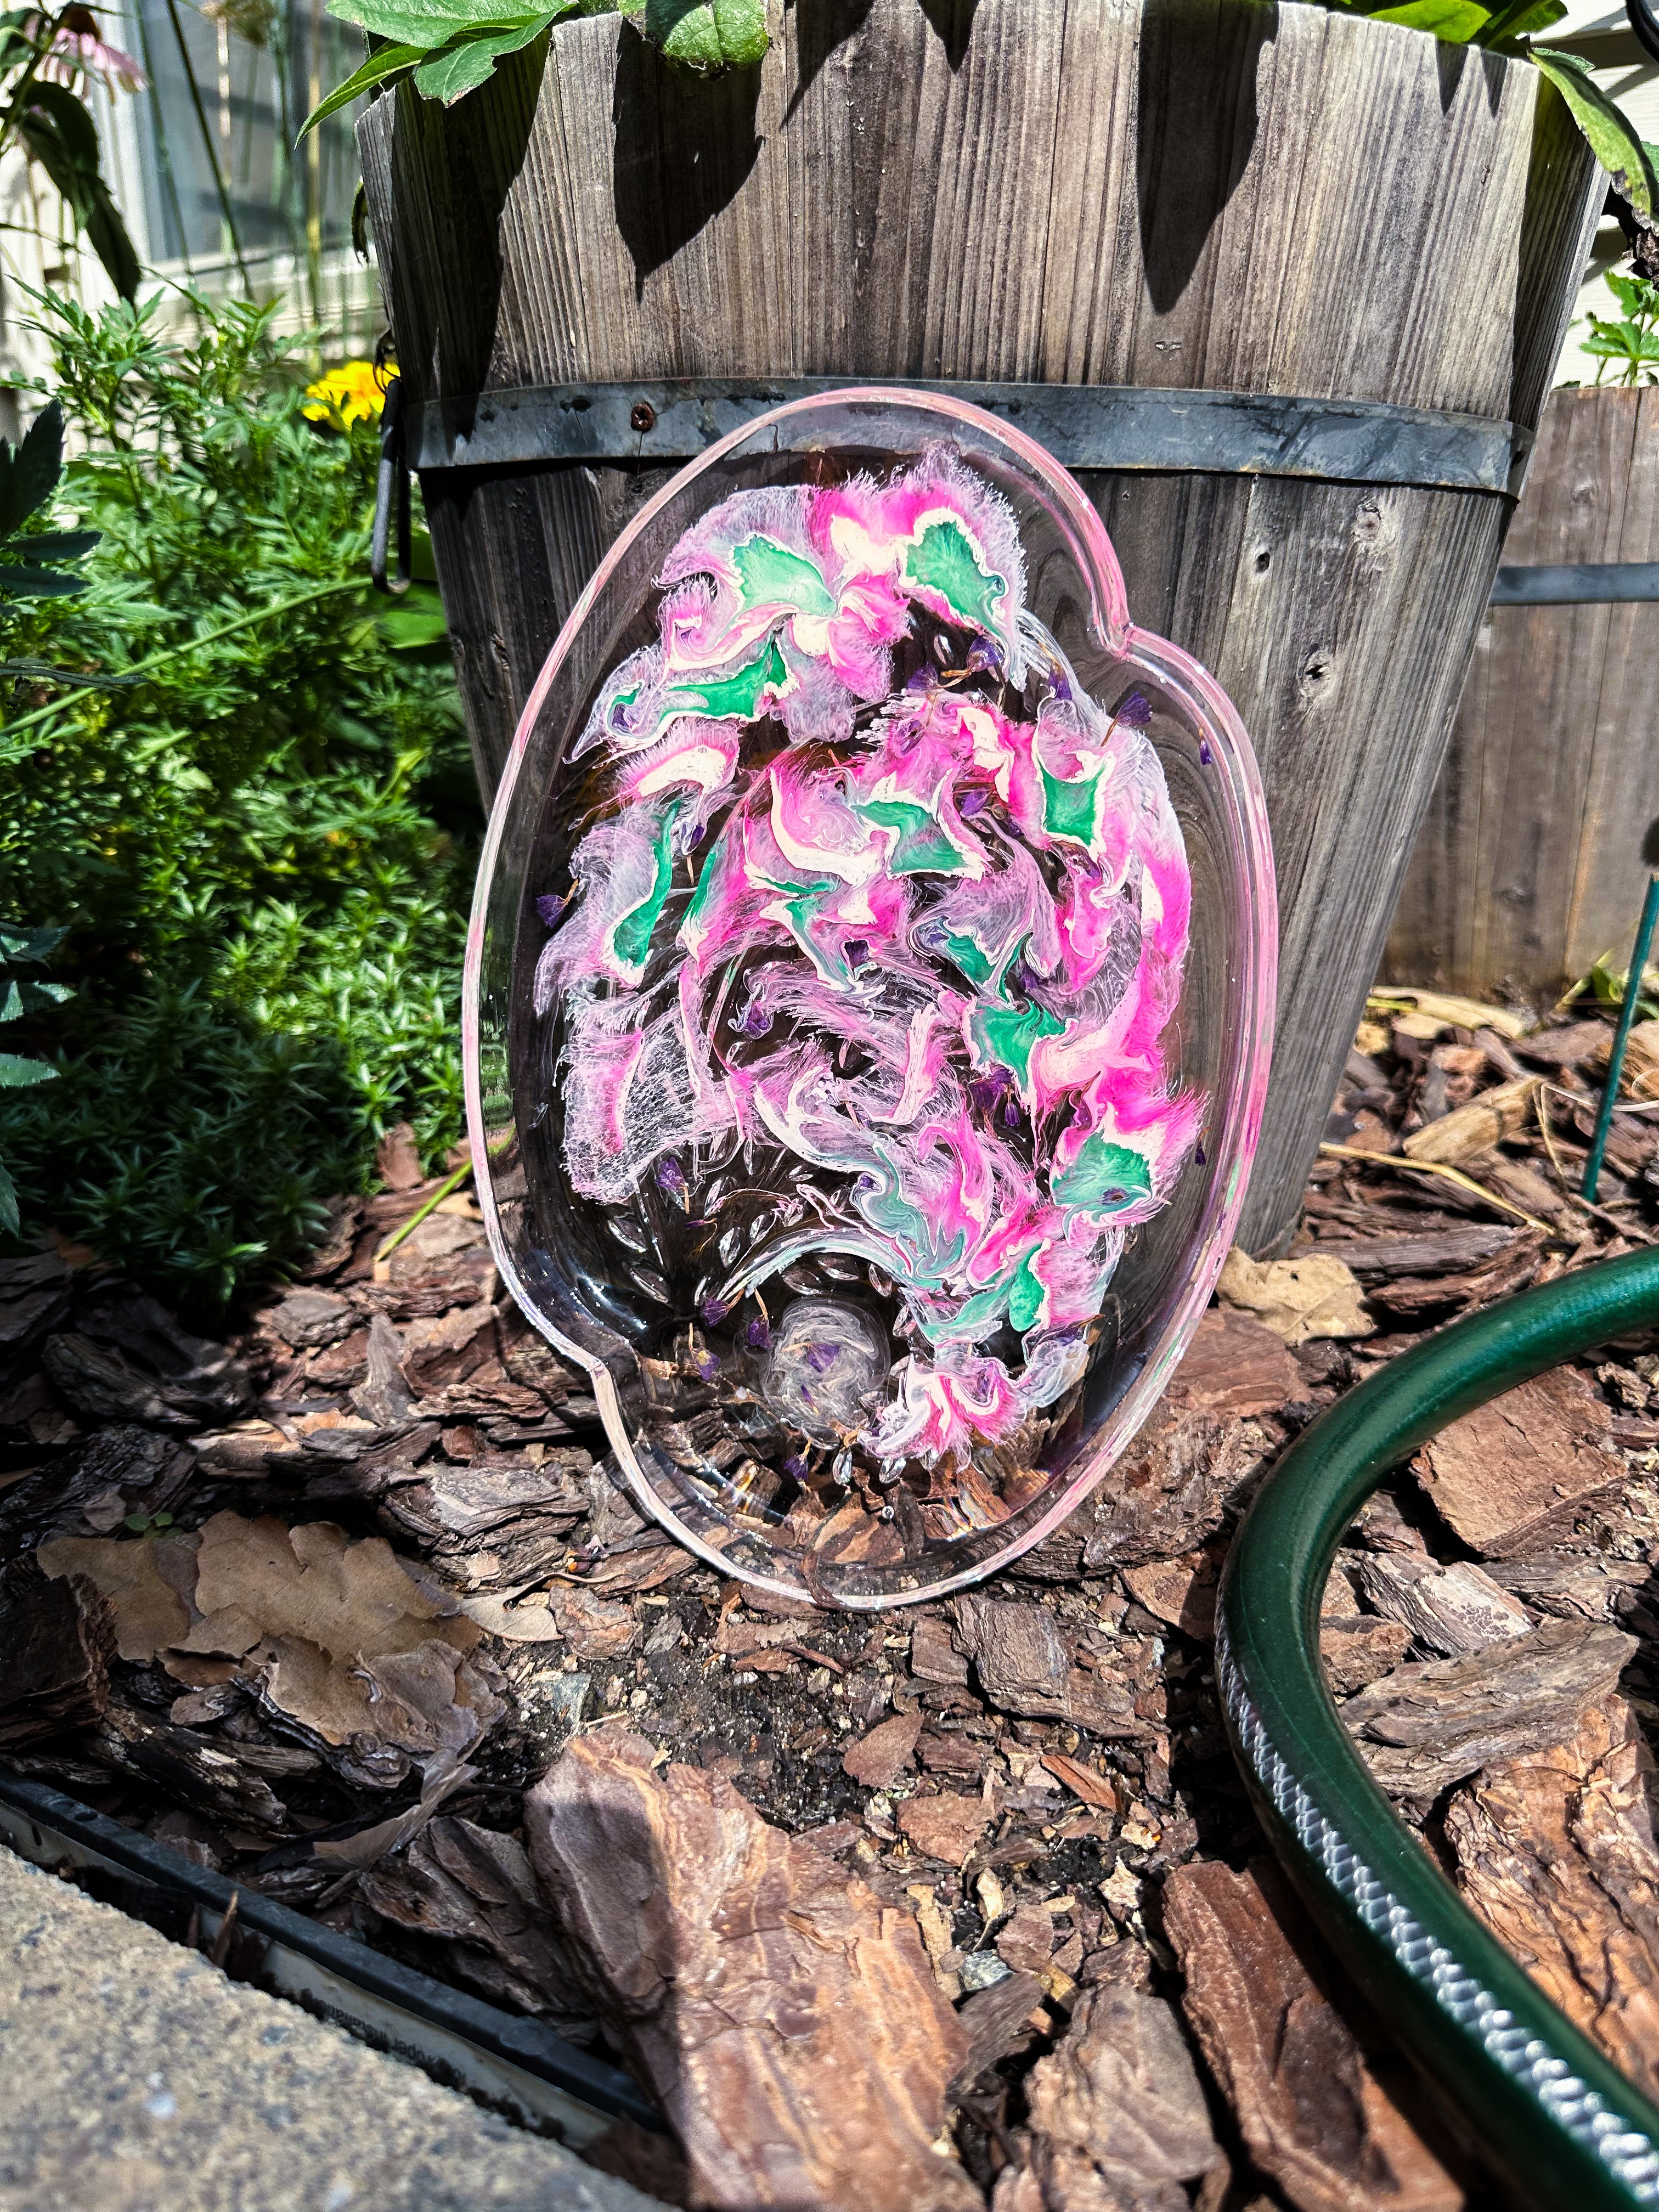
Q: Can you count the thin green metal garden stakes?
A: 1